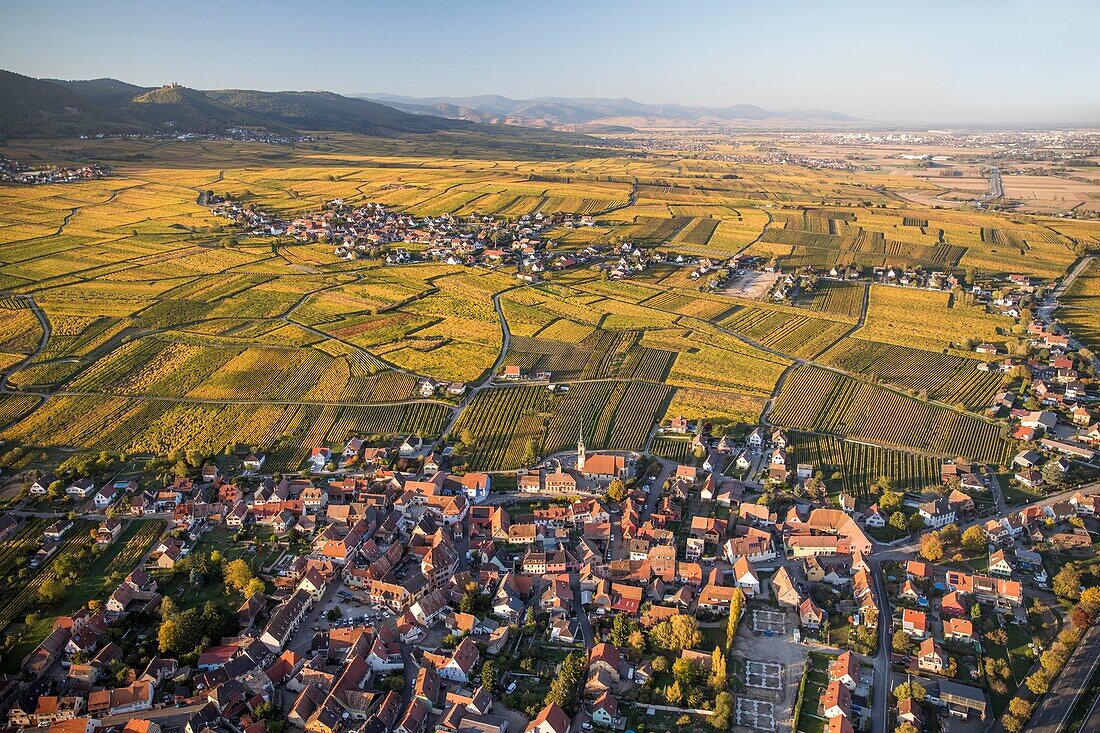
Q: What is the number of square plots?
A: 3